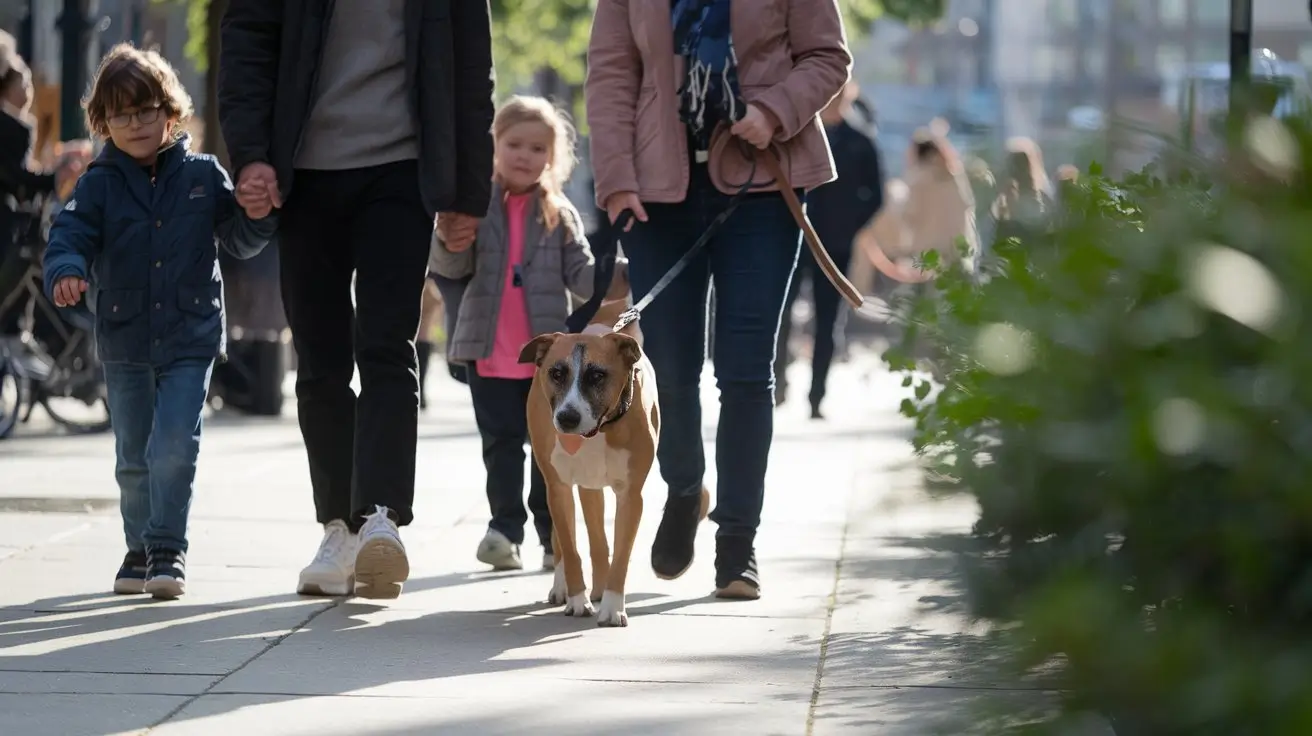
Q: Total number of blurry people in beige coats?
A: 1